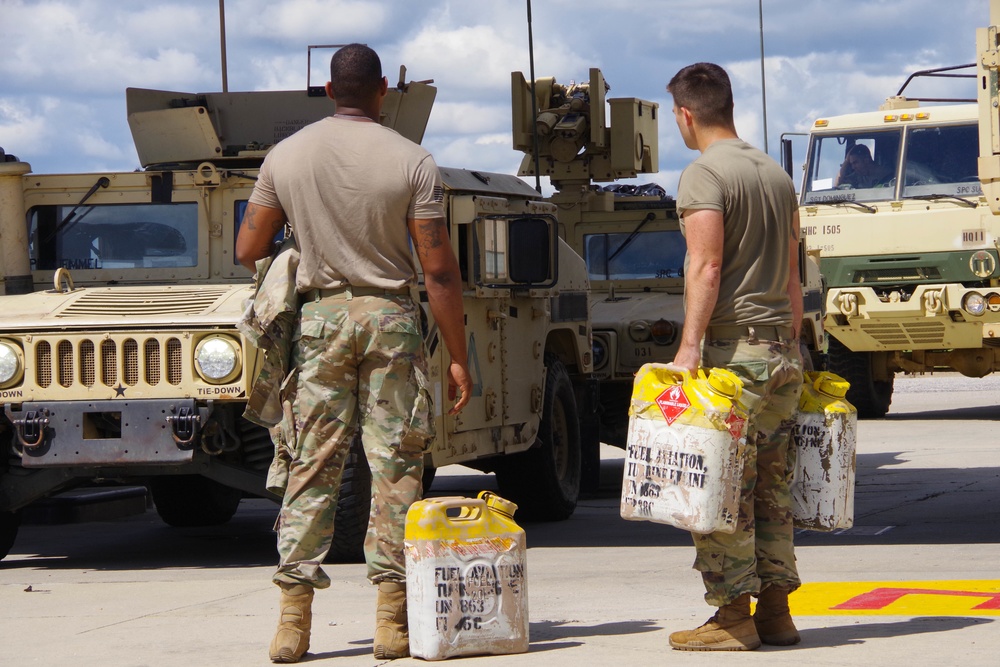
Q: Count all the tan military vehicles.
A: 3